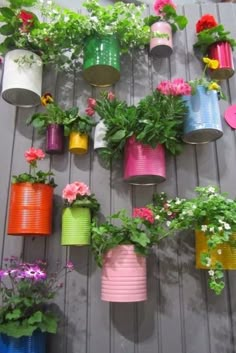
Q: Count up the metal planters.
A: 14